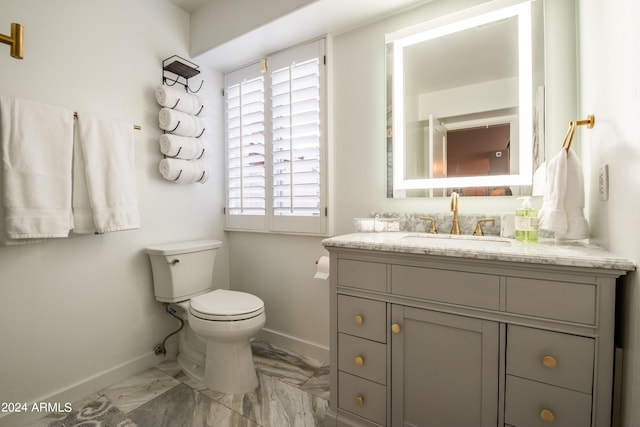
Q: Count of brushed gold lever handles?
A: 2